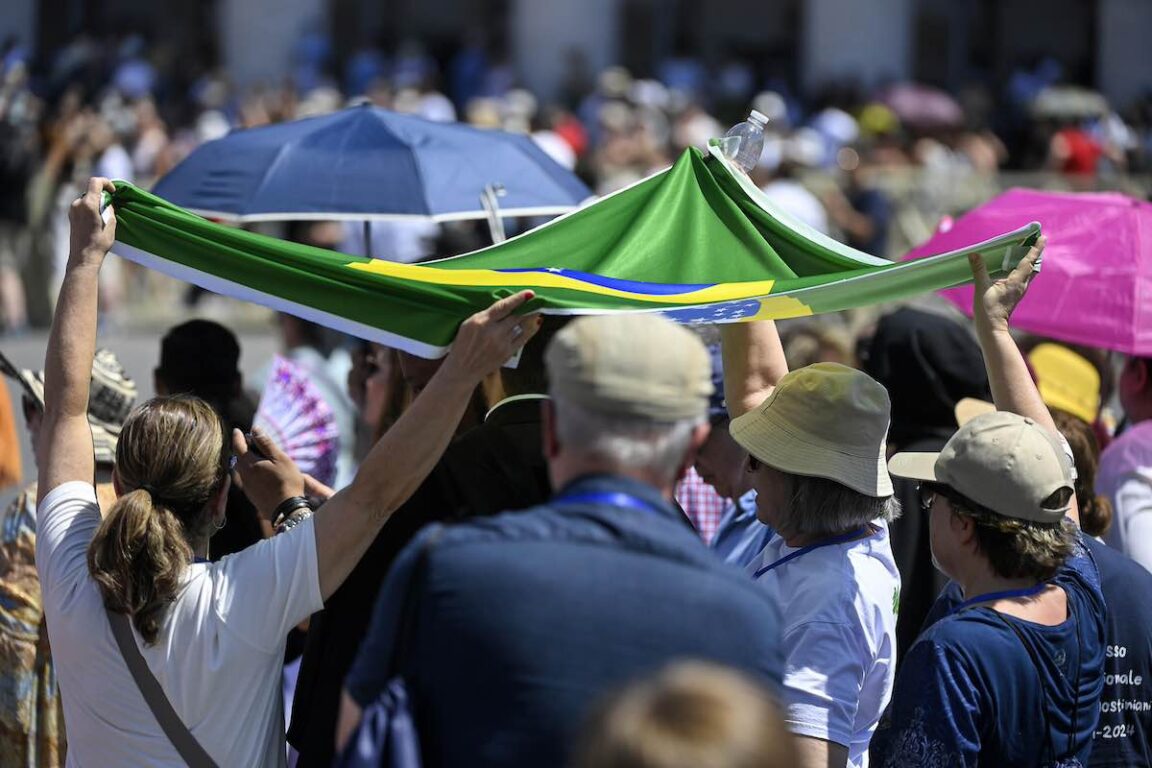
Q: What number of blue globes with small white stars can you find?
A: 1